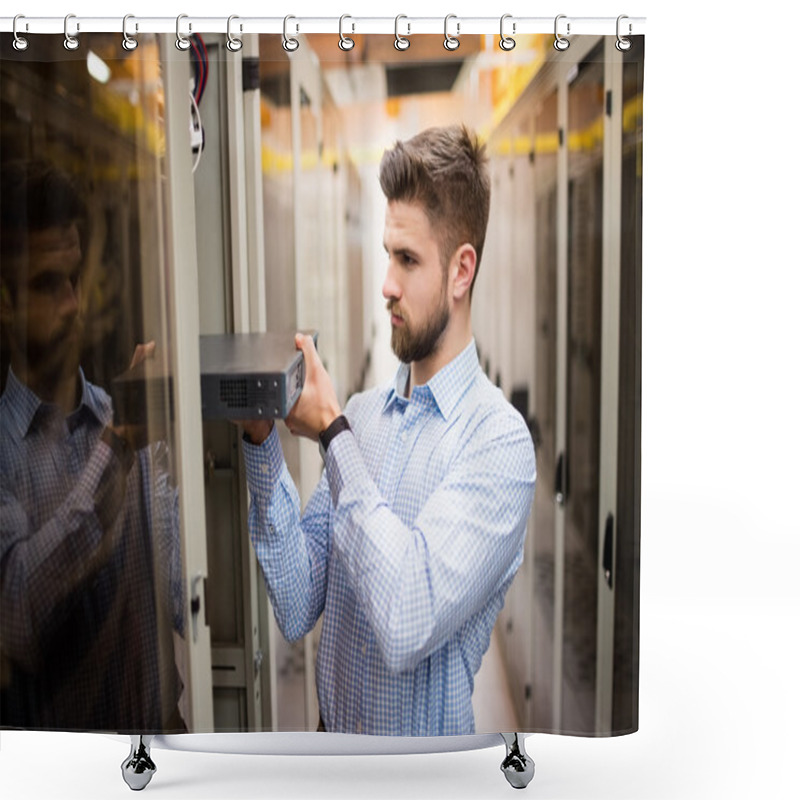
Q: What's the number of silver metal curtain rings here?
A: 12